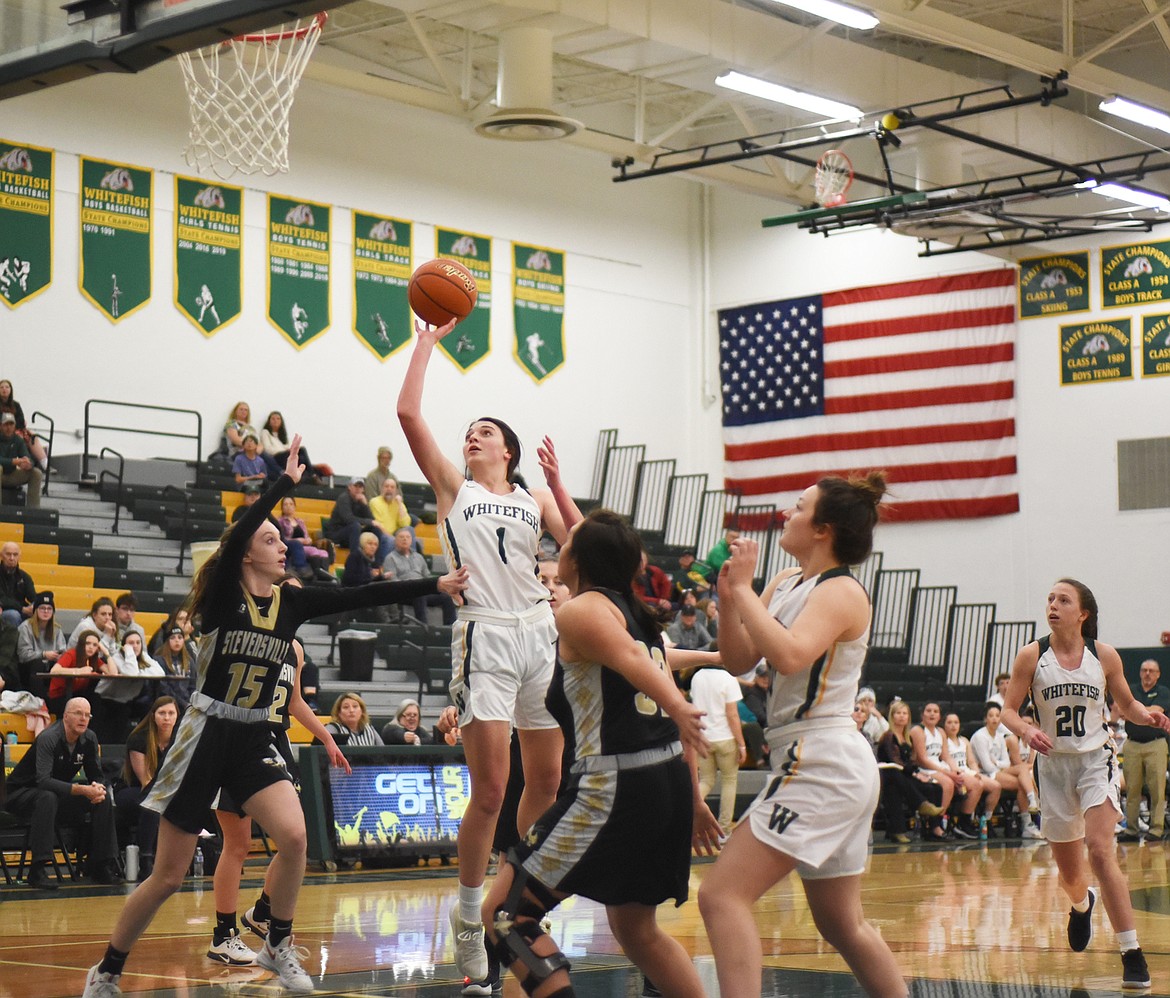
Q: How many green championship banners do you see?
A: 11